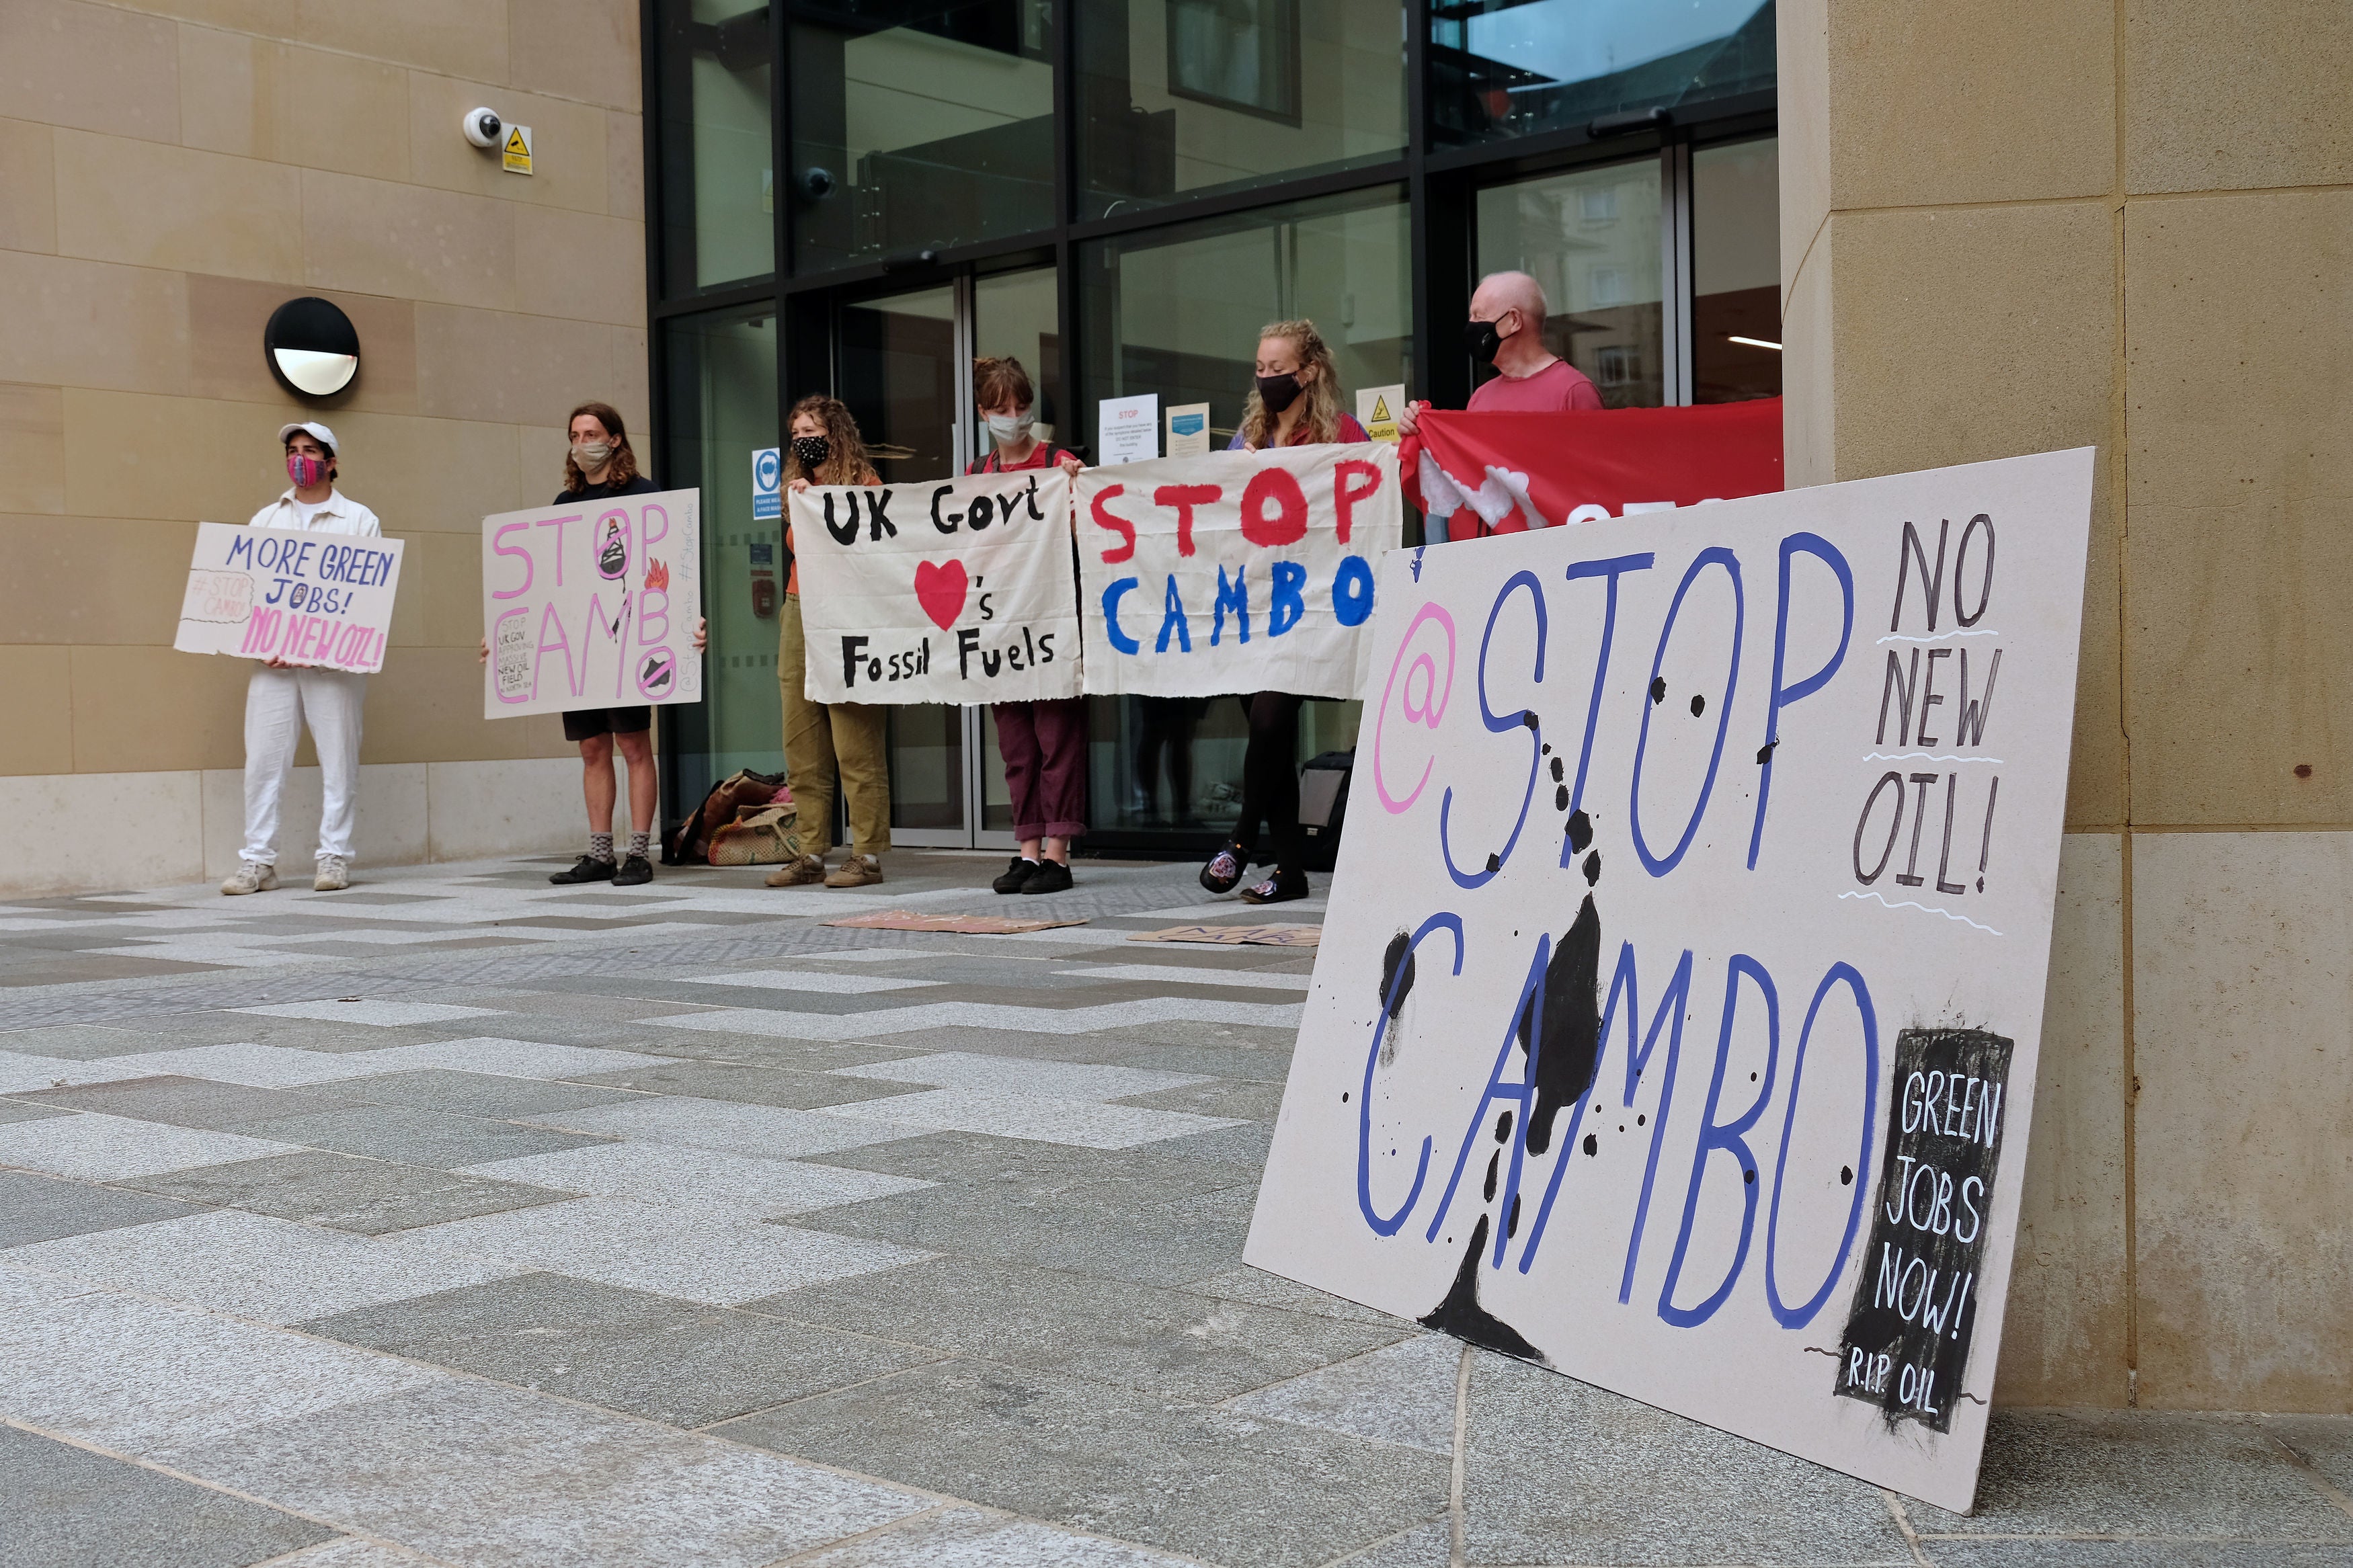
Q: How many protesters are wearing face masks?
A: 6